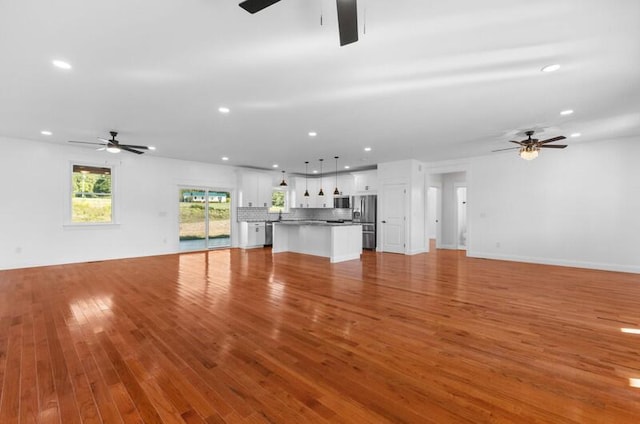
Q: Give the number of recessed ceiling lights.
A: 13